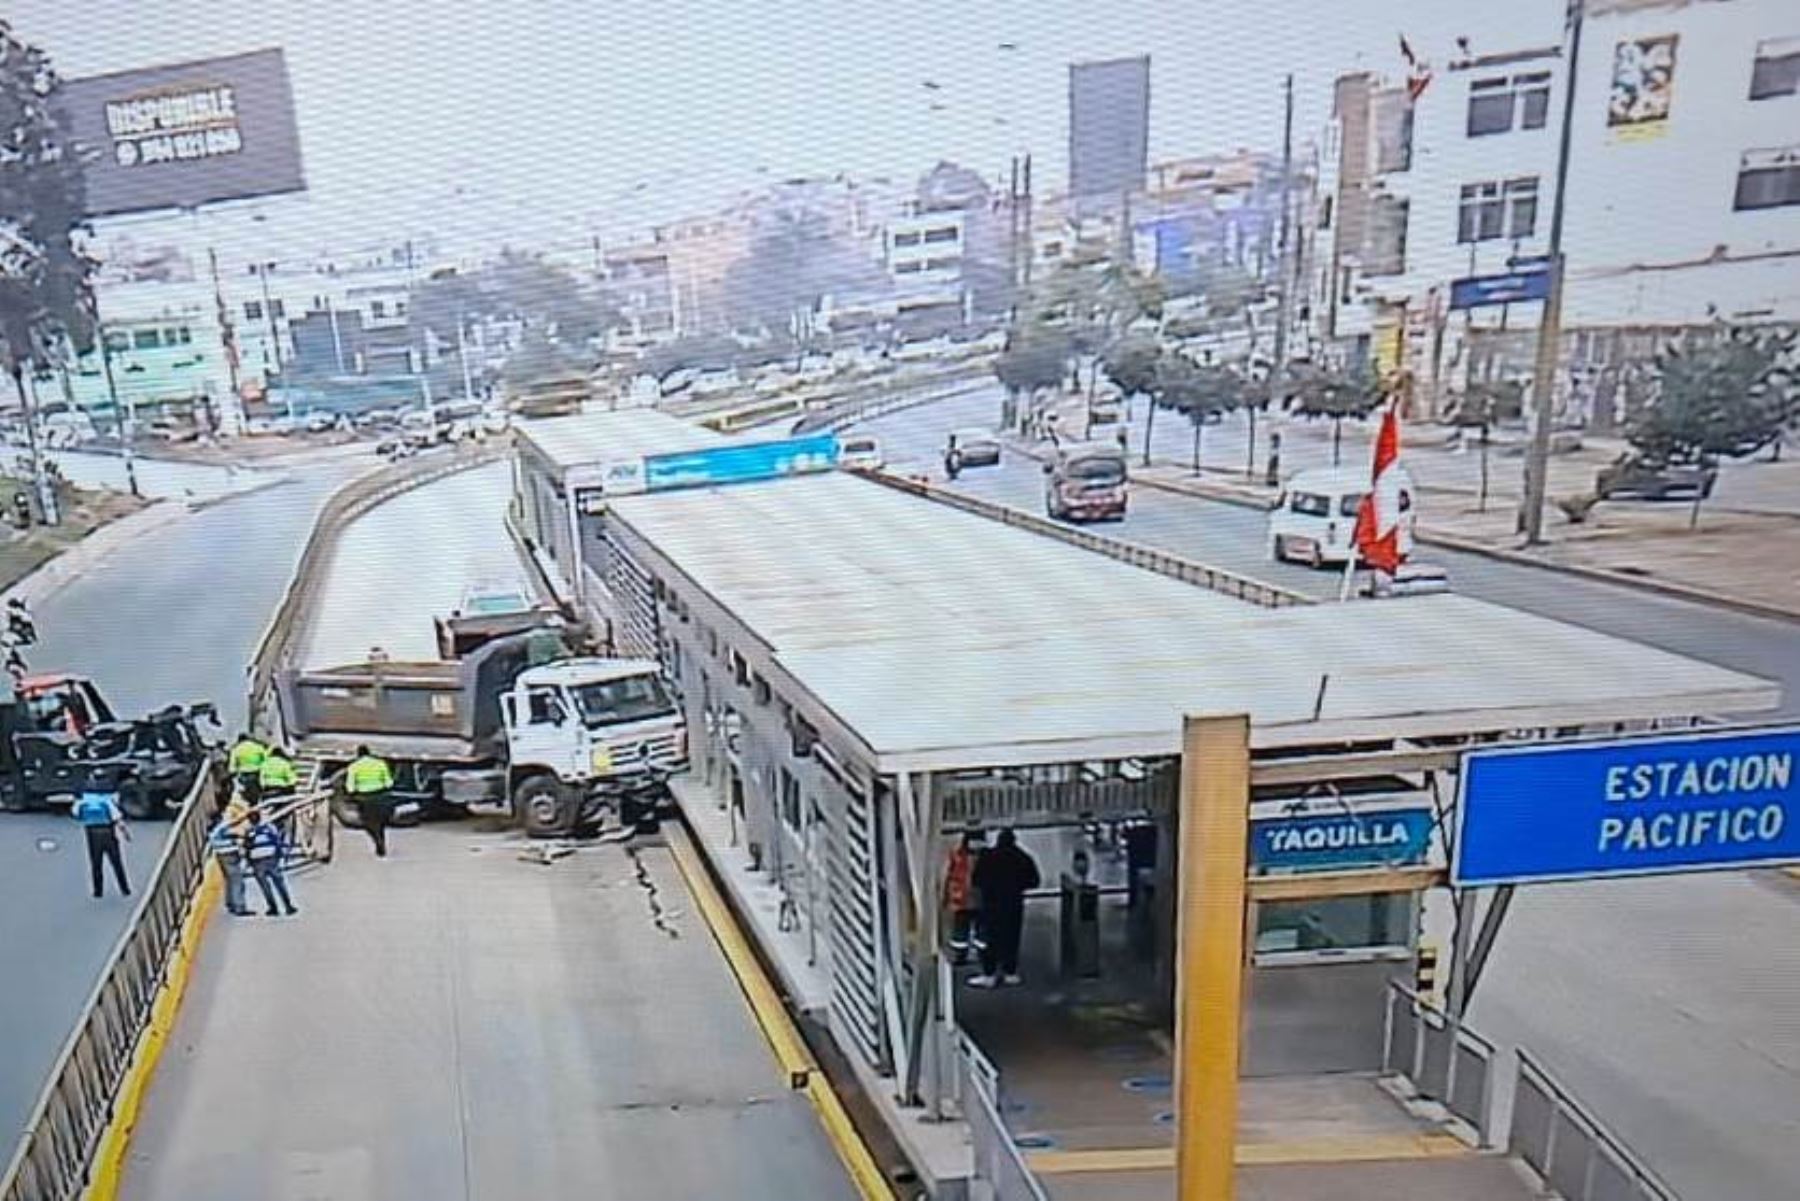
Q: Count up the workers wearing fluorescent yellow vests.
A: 3